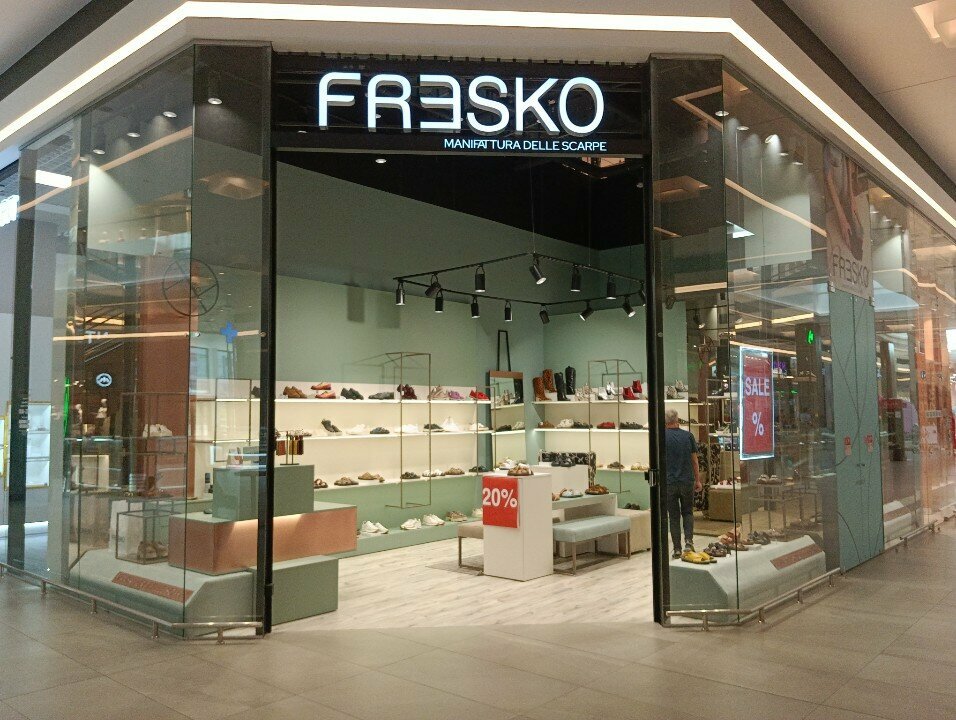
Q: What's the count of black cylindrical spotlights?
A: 13